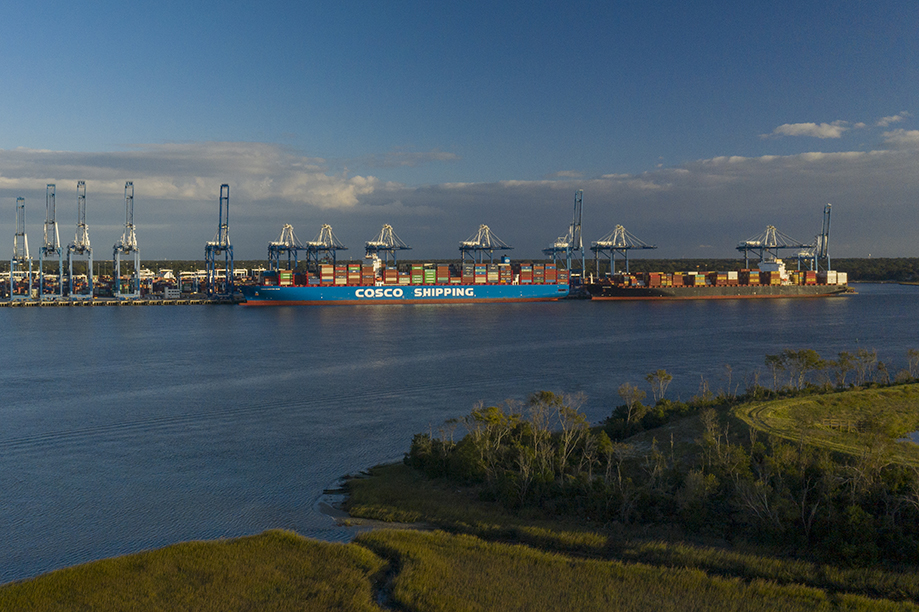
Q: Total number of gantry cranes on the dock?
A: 13